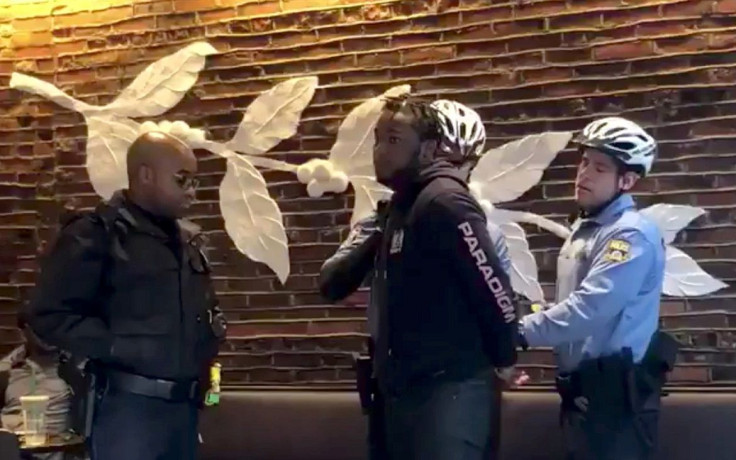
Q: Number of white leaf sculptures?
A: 10